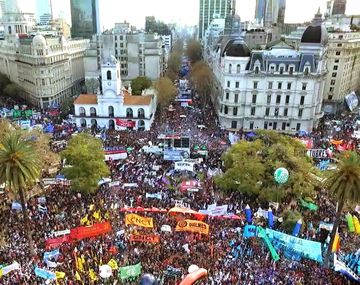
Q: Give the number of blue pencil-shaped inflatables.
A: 3